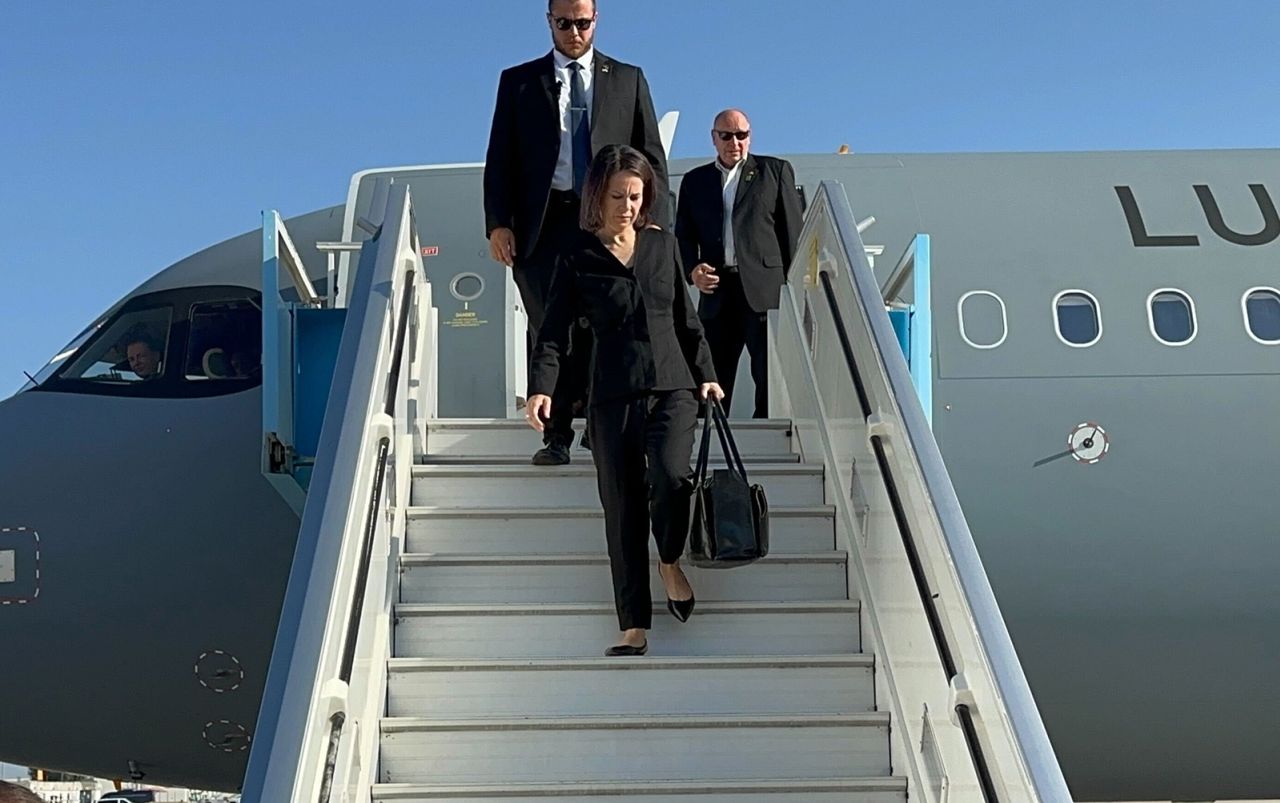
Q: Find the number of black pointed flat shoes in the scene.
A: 2